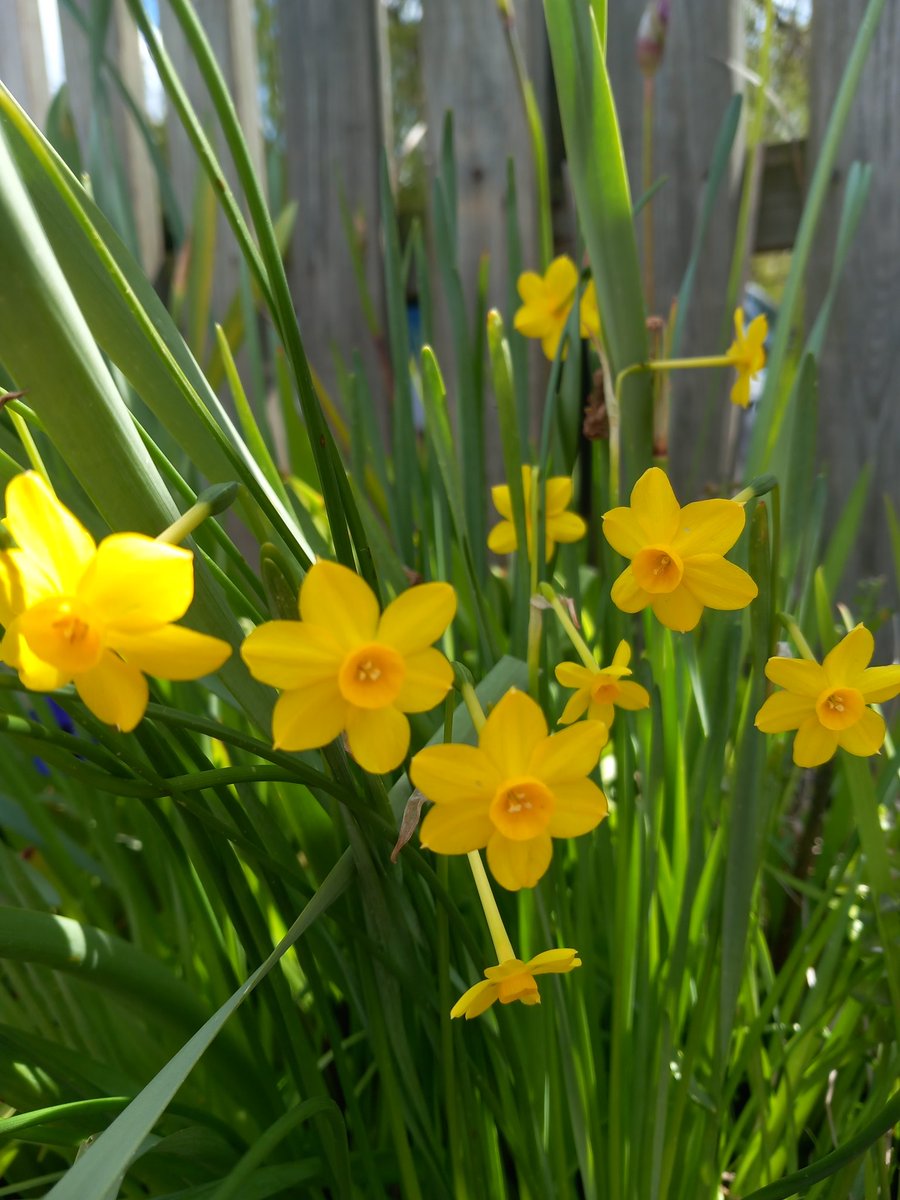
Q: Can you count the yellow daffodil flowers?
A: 10